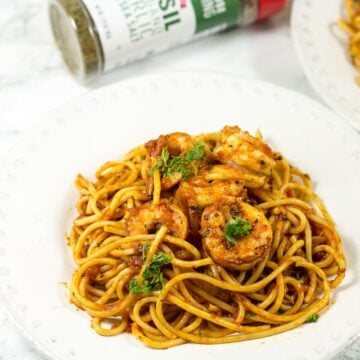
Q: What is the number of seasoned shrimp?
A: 5